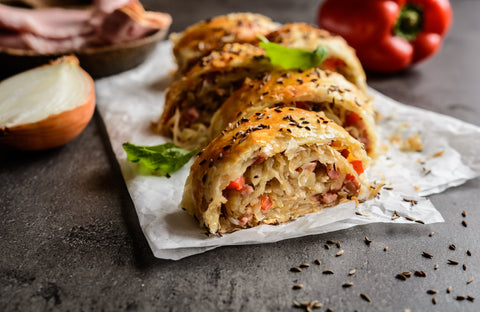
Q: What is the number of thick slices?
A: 5